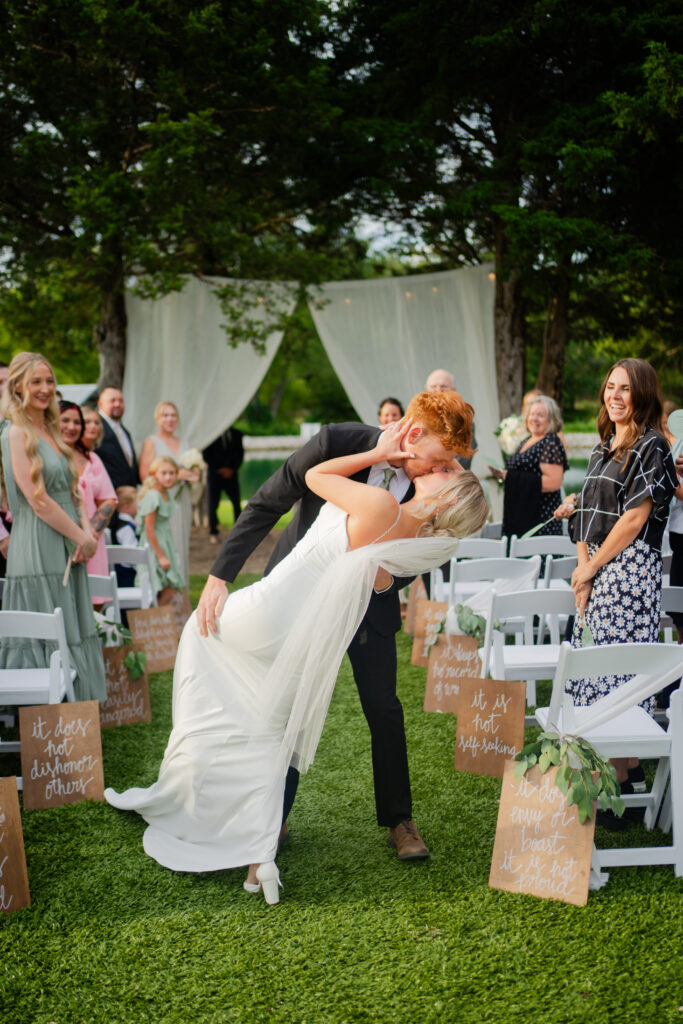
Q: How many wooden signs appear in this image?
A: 10